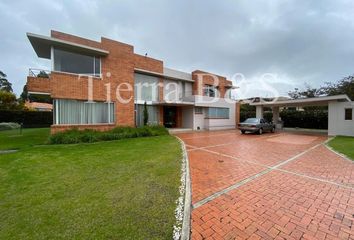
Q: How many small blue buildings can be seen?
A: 0